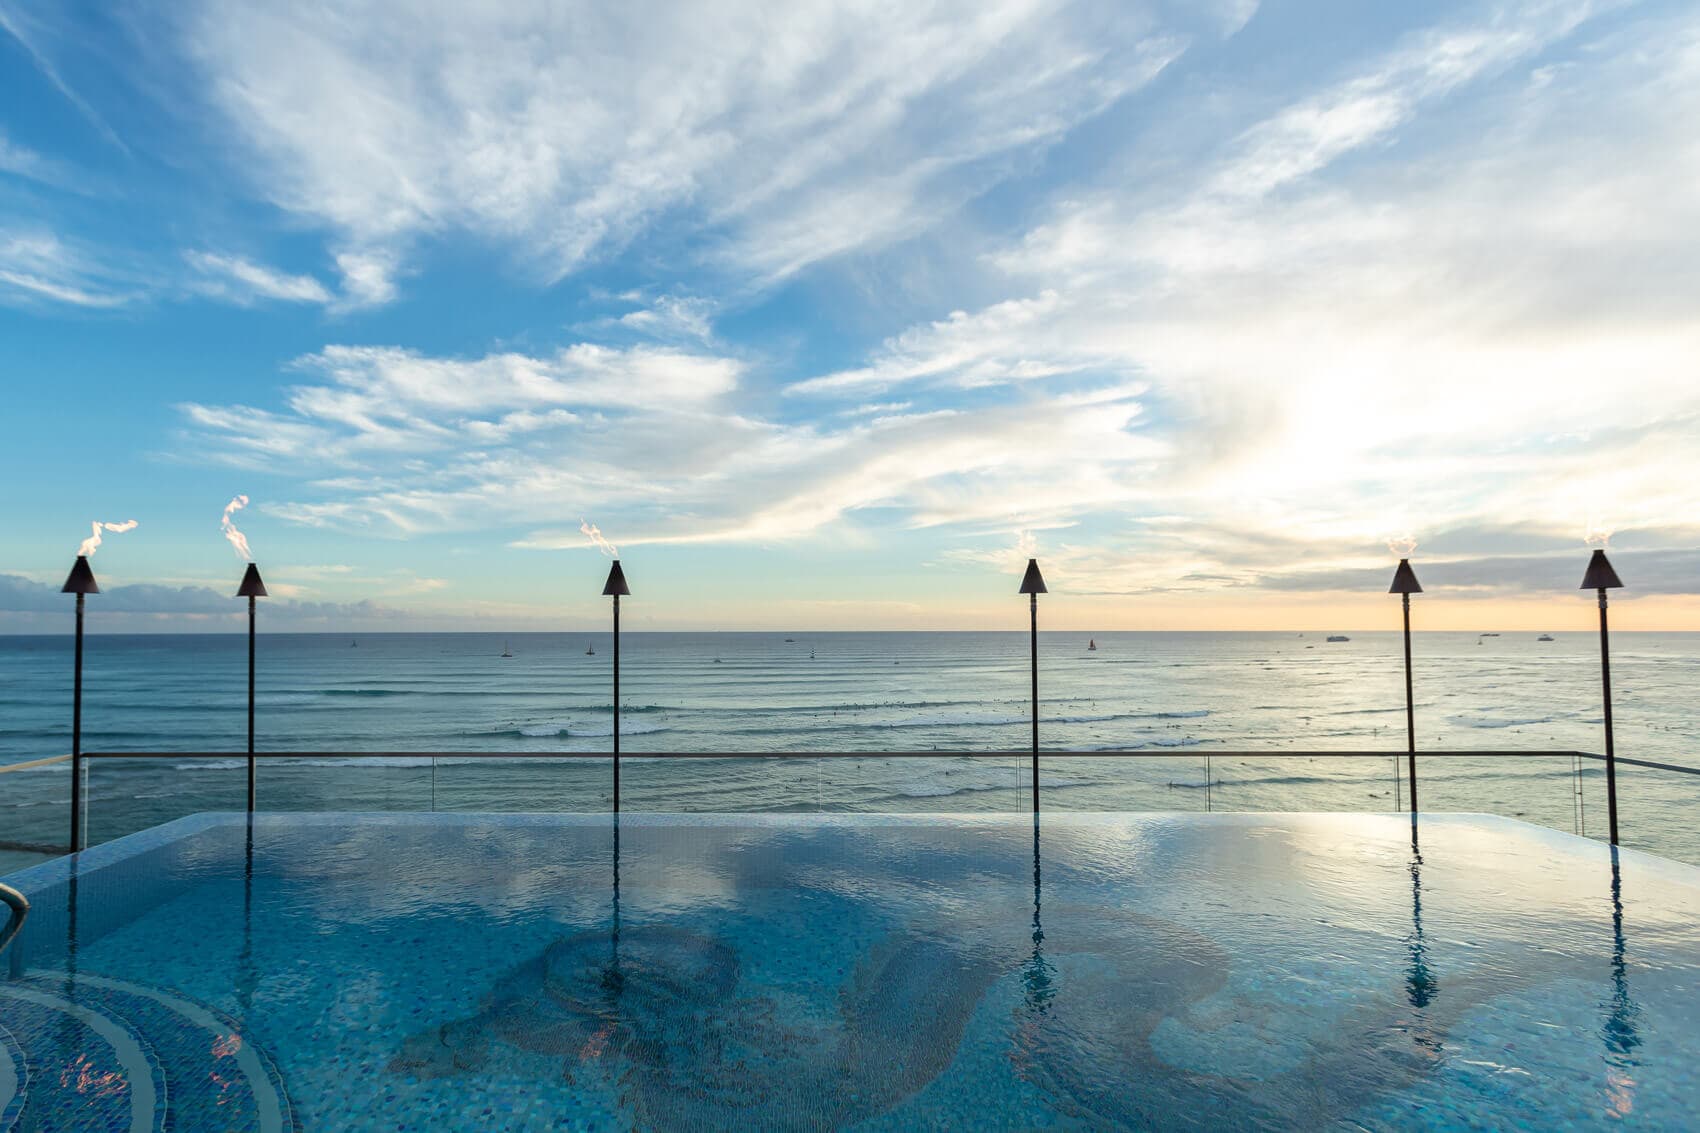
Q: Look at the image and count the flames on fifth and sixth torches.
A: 2